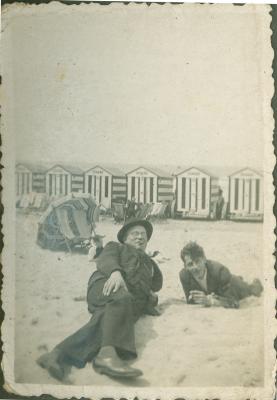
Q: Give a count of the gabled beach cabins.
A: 6